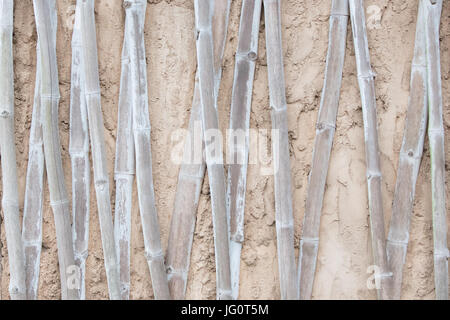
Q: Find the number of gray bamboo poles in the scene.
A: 15